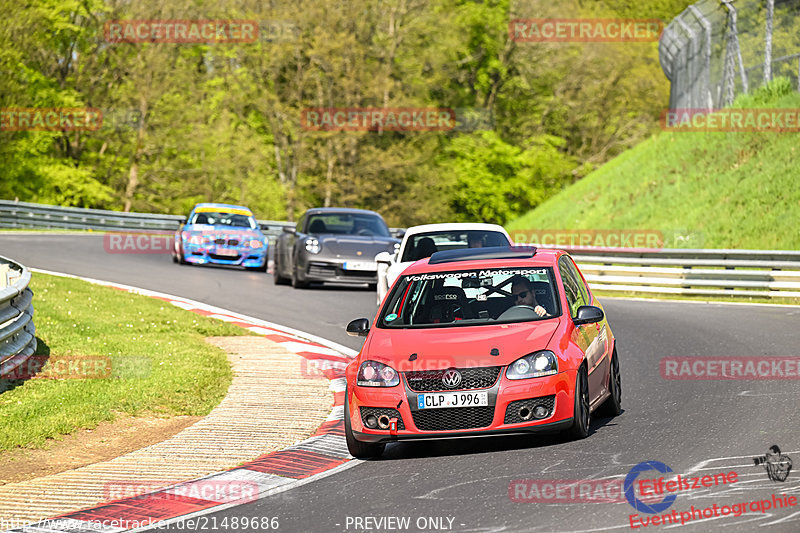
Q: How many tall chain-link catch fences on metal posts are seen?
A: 1